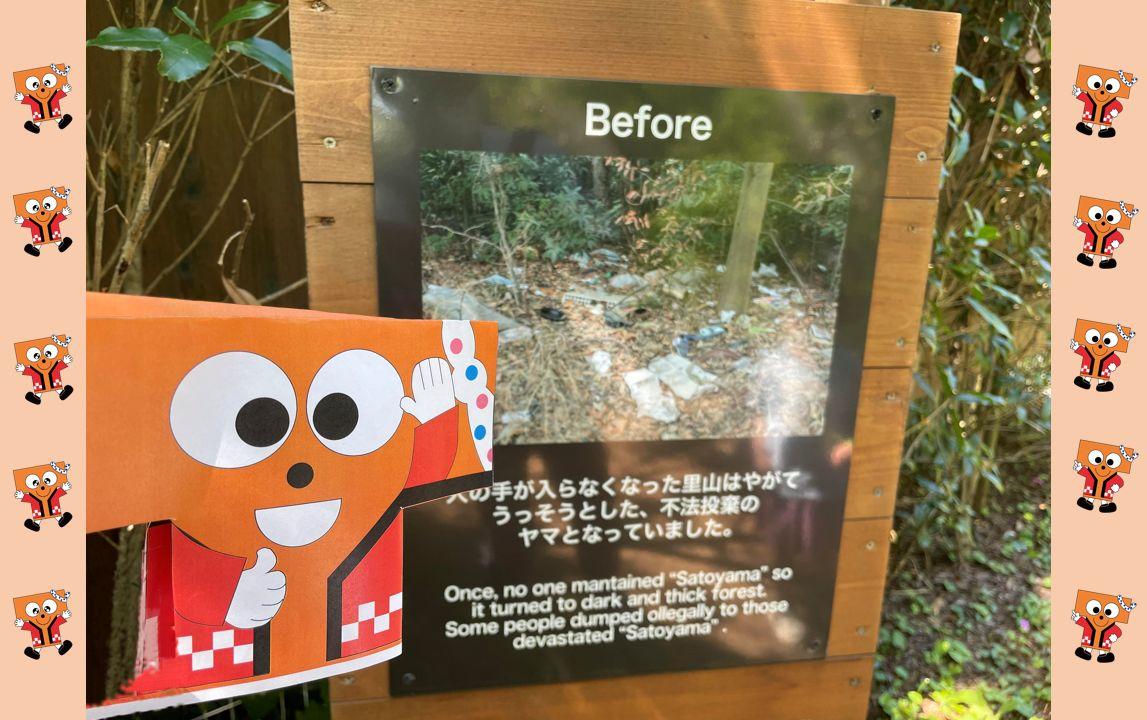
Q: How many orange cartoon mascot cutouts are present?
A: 11